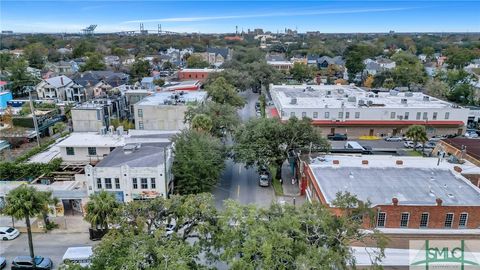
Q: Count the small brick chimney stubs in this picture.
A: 6